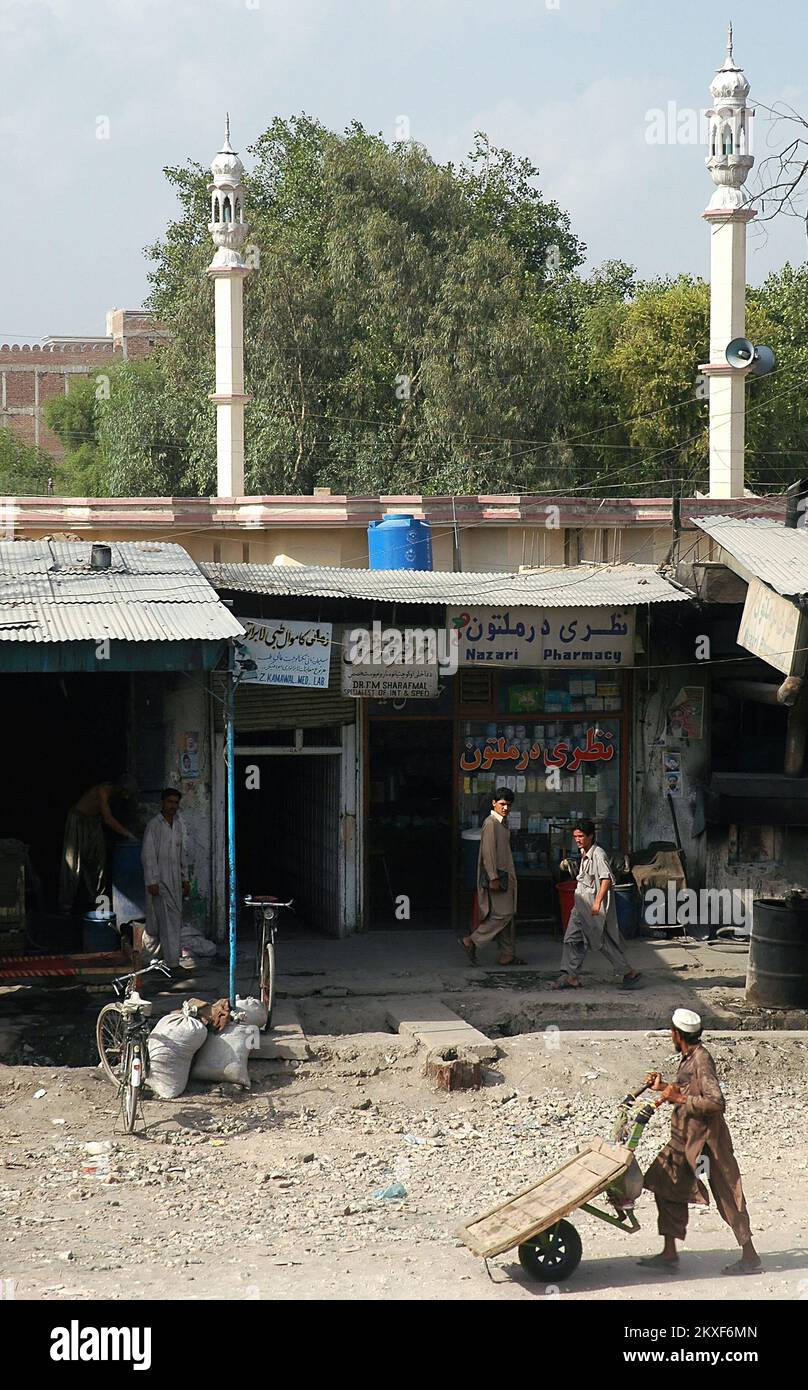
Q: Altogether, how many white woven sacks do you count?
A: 3